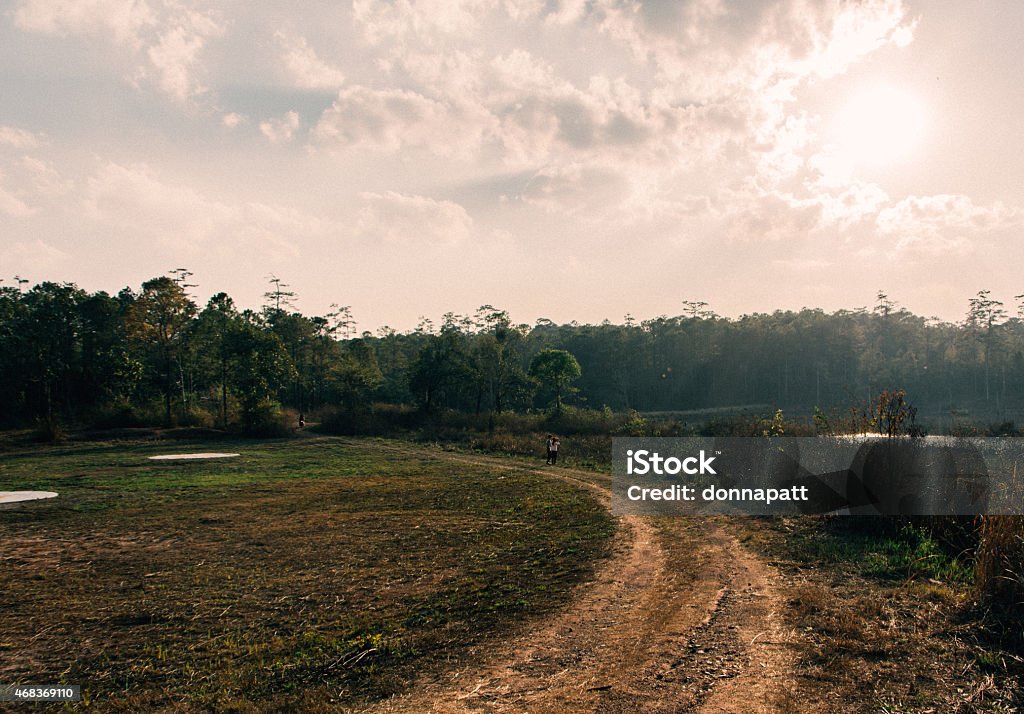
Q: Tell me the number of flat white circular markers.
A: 2